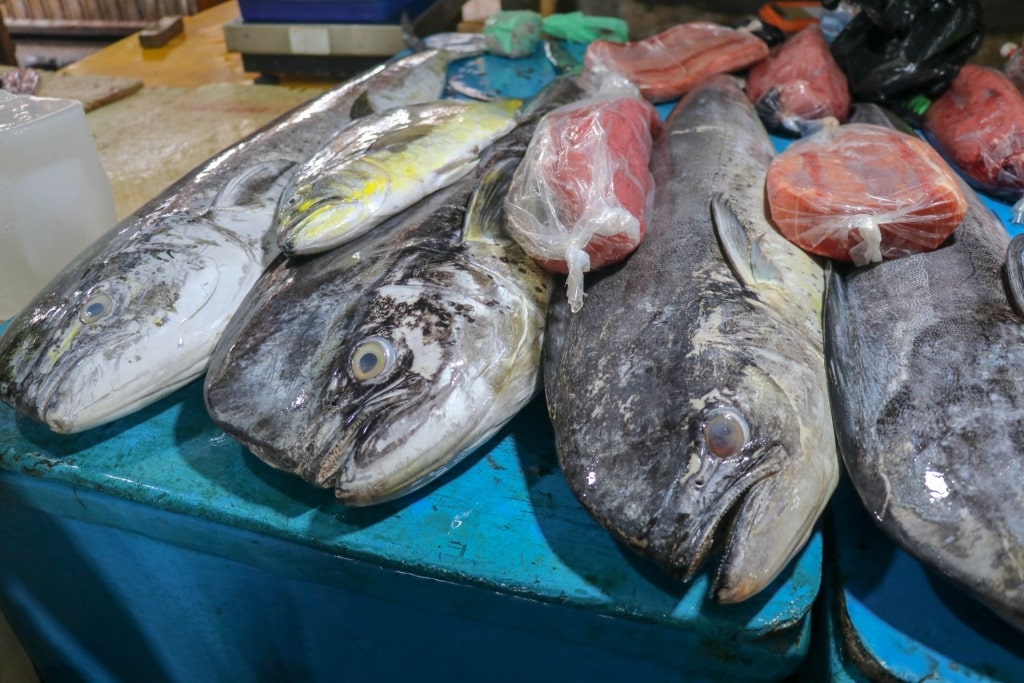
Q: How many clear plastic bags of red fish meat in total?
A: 5